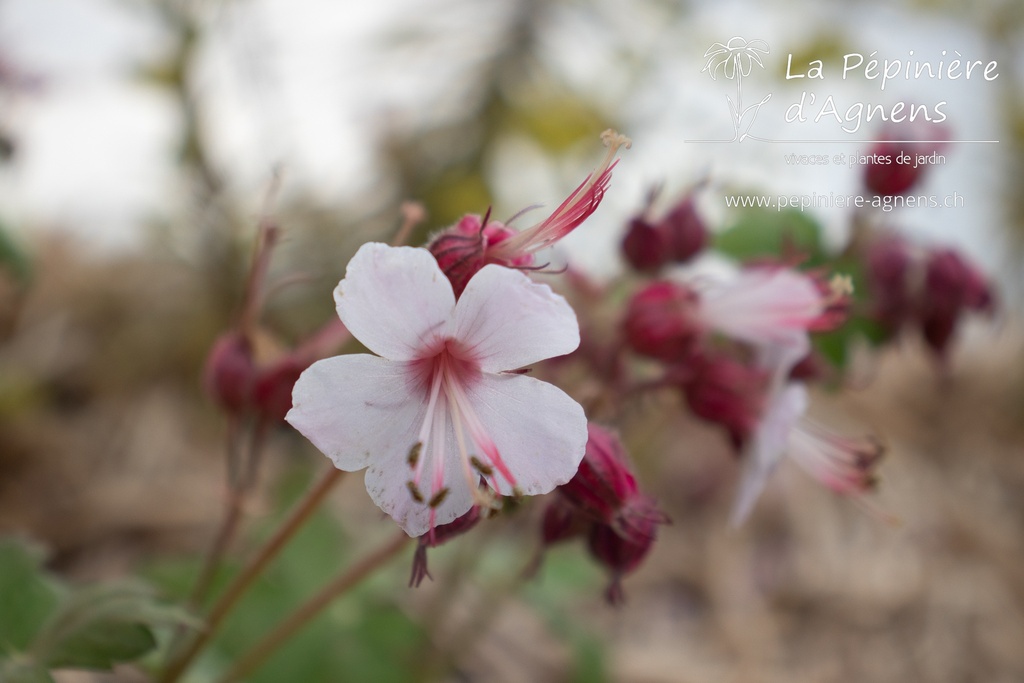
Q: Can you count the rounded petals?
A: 5